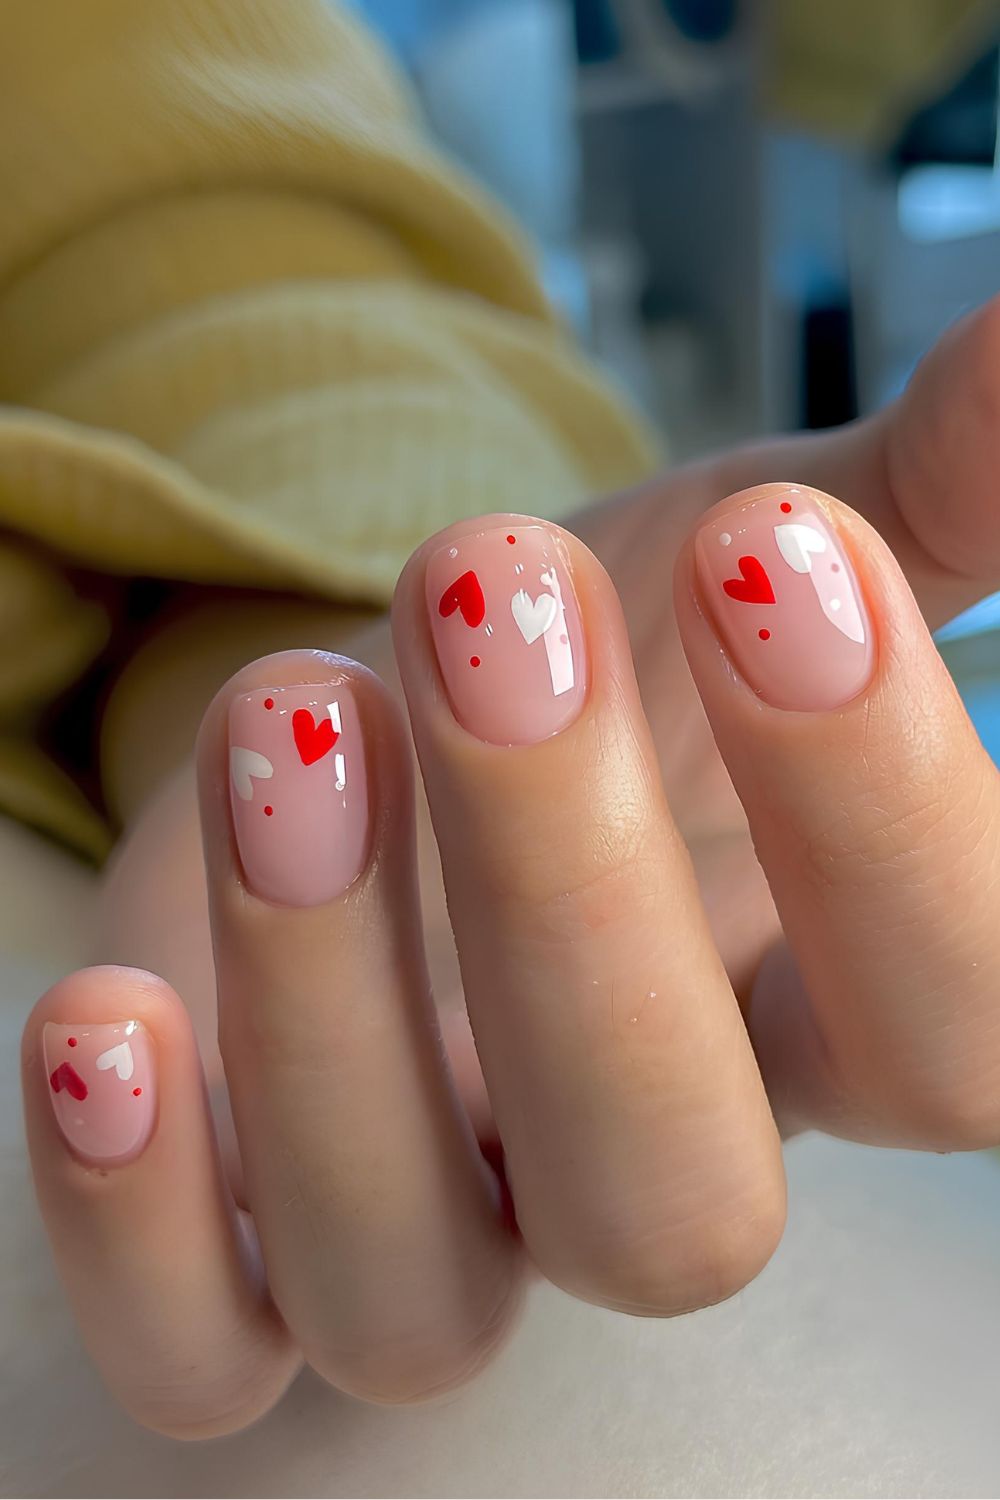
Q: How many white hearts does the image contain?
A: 4